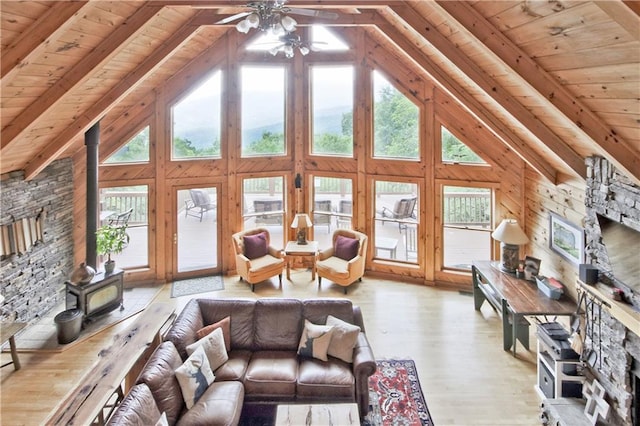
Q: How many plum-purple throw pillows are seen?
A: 2